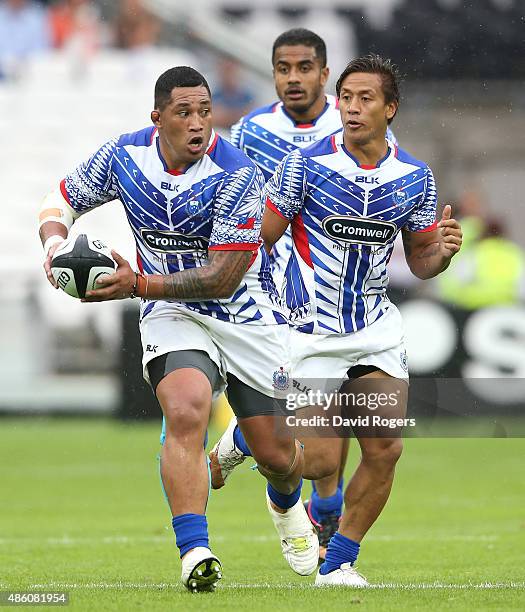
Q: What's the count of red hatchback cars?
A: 0